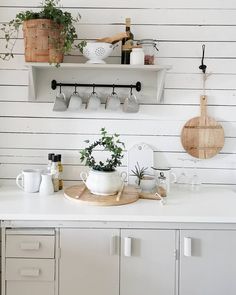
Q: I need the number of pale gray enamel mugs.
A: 5